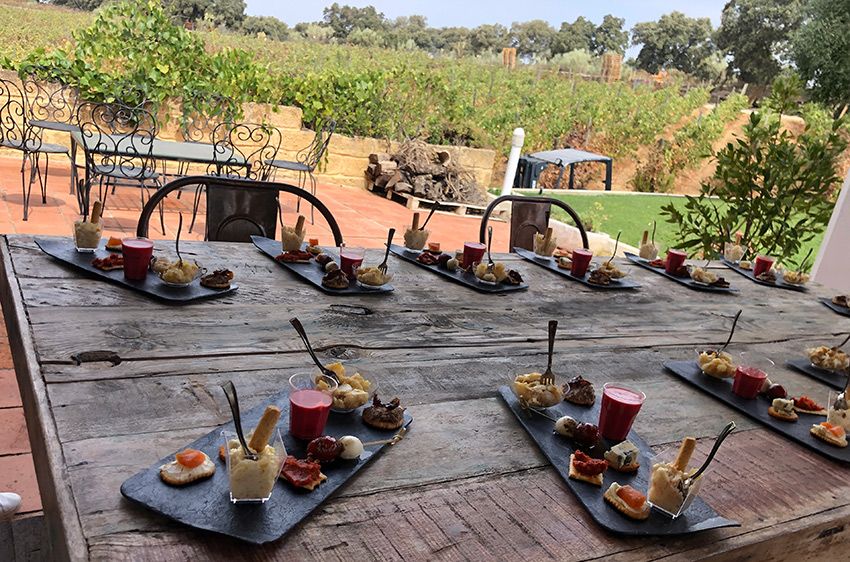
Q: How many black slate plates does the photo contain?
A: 11